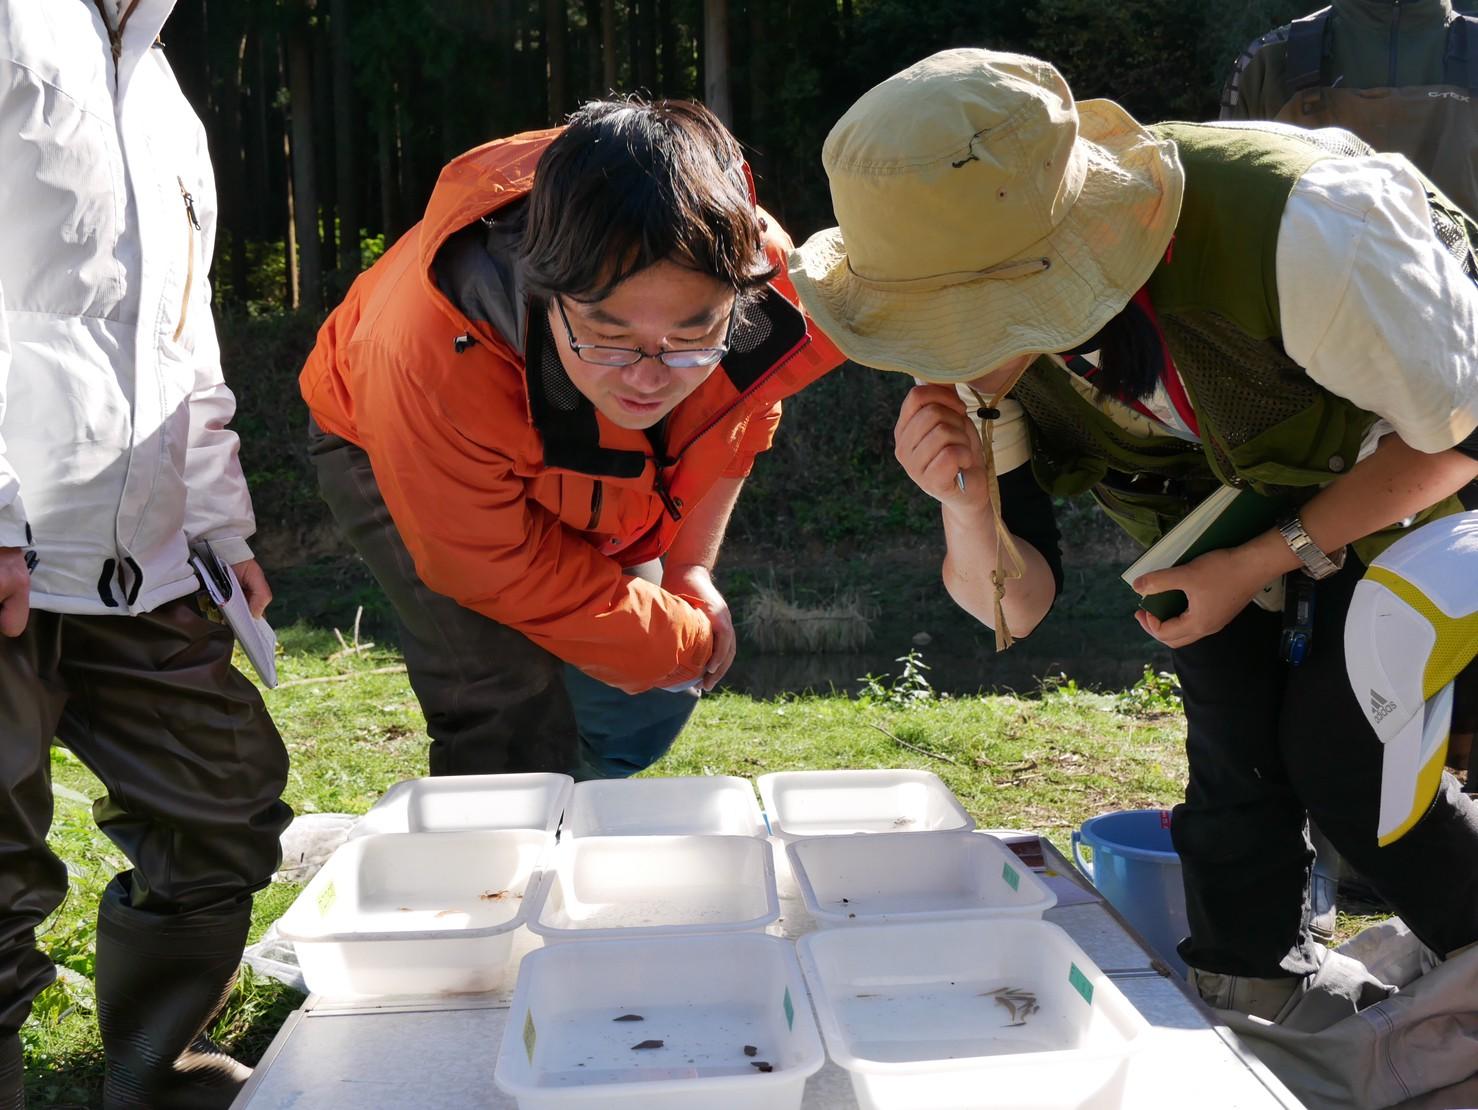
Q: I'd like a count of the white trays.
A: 8